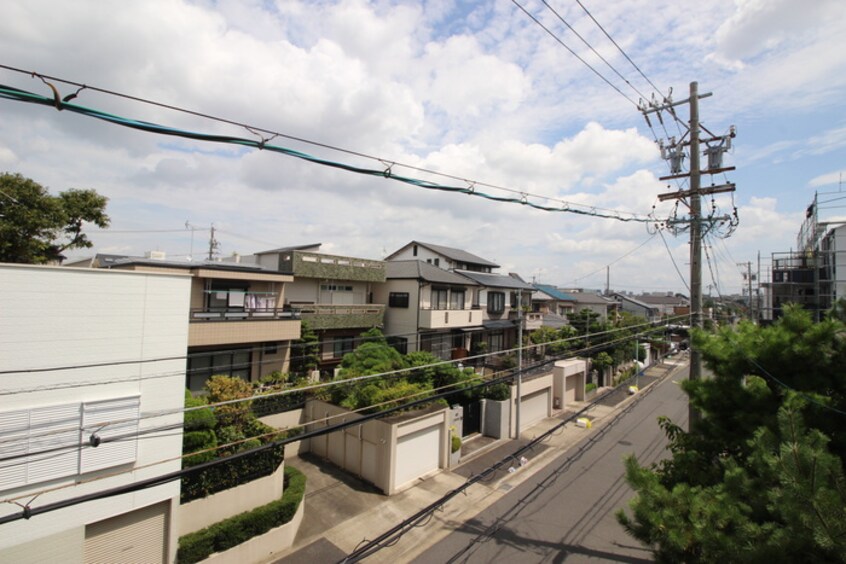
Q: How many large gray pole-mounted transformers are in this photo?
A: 2